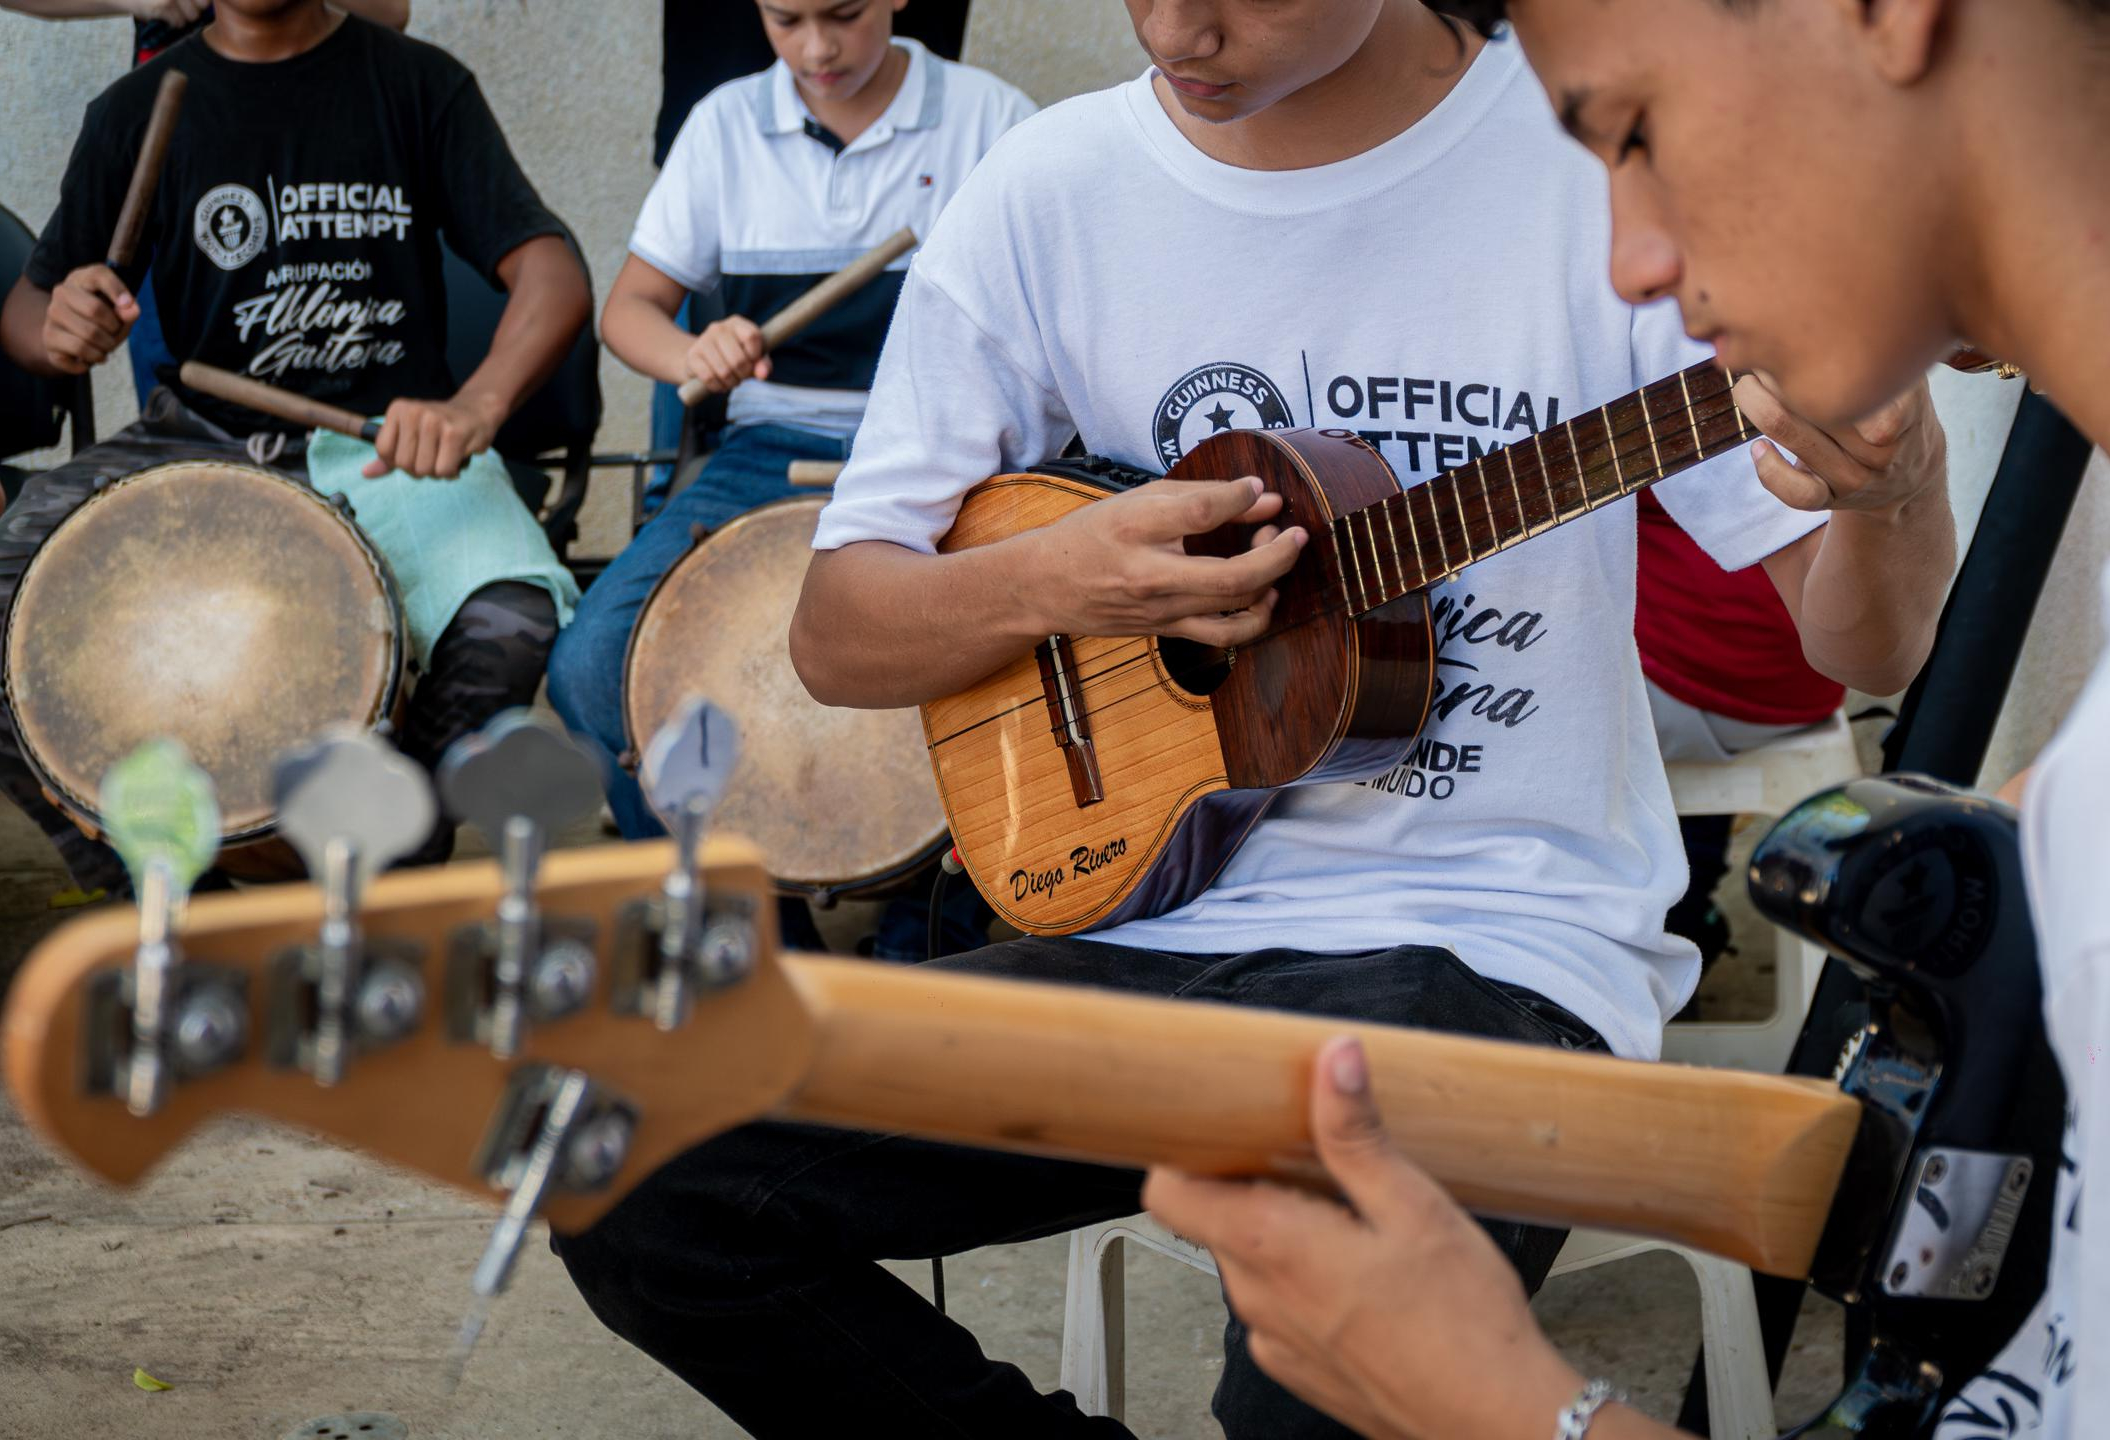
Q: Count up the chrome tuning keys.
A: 5